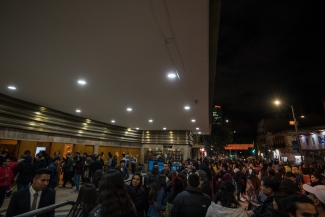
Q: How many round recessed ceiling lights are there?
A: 13